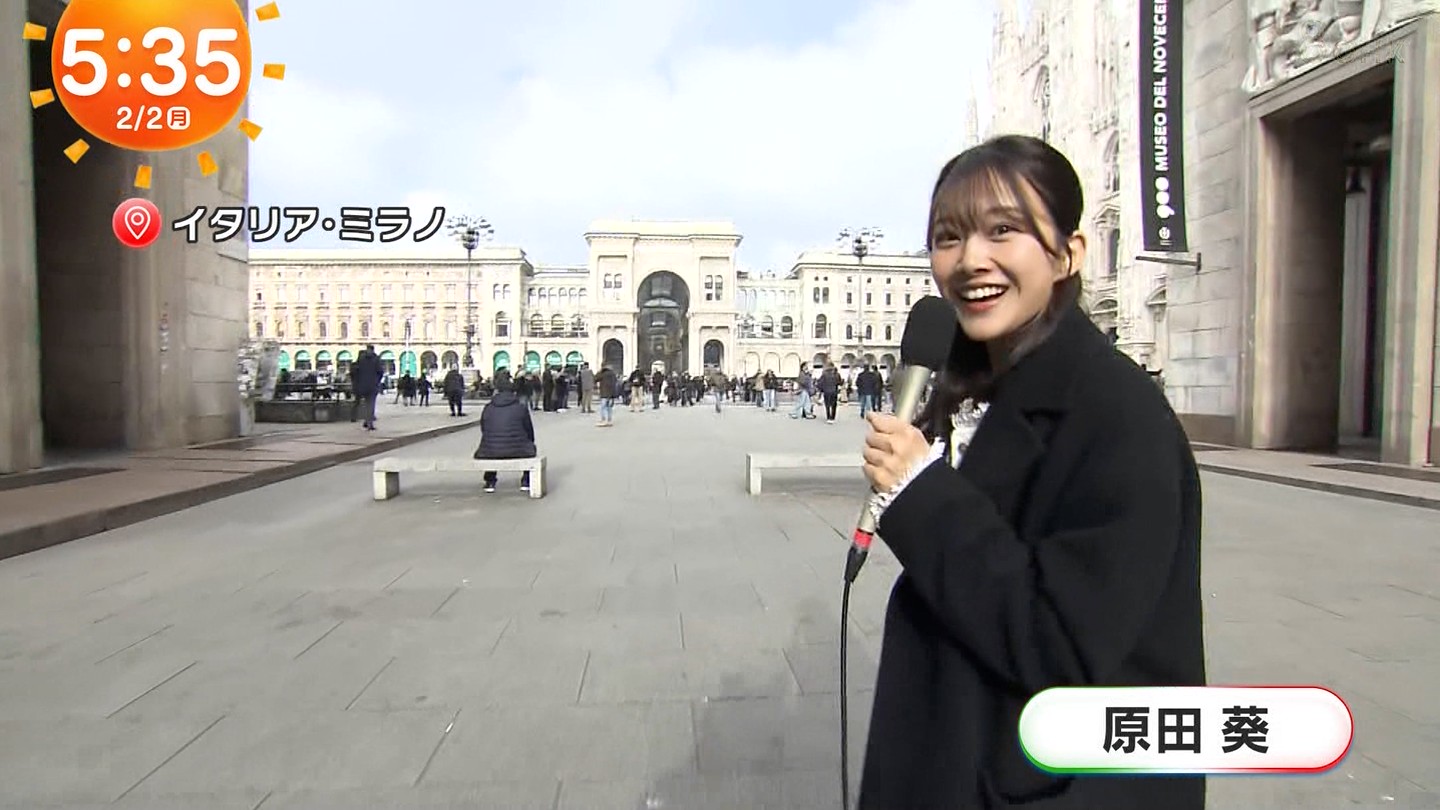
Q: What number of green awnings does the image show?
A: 10